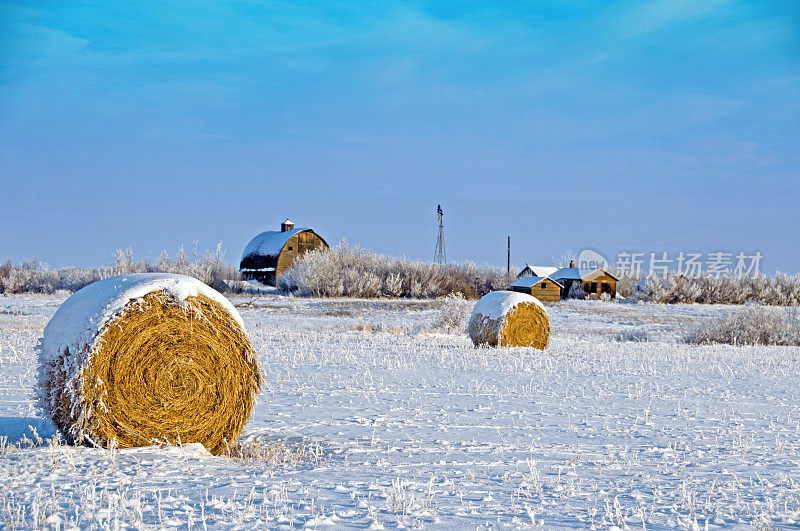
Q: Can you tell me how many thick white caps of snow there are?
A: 2